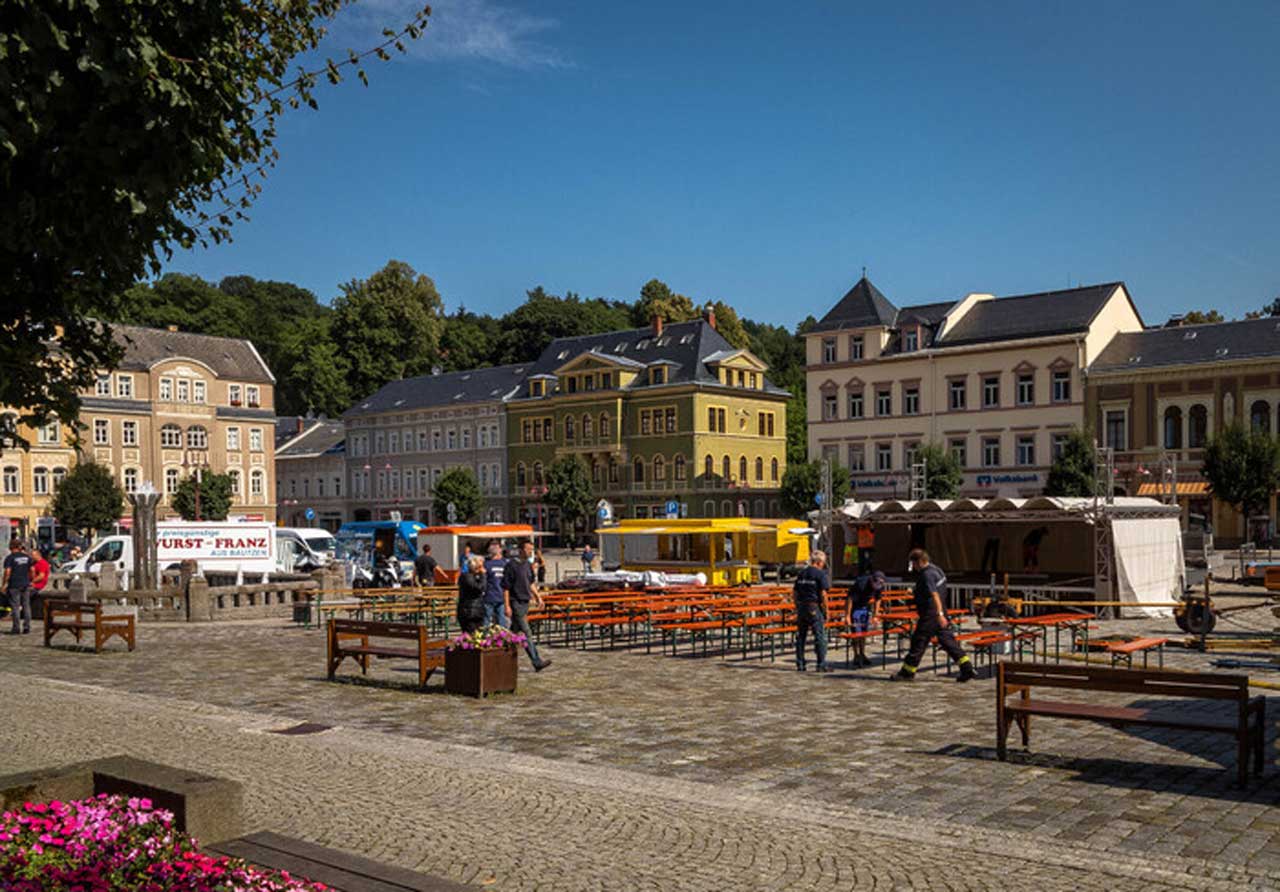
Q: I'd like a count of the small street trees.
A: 8